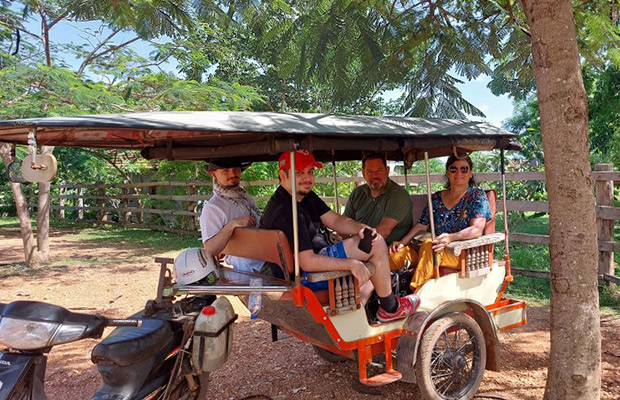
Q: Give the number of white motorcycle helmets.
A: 1